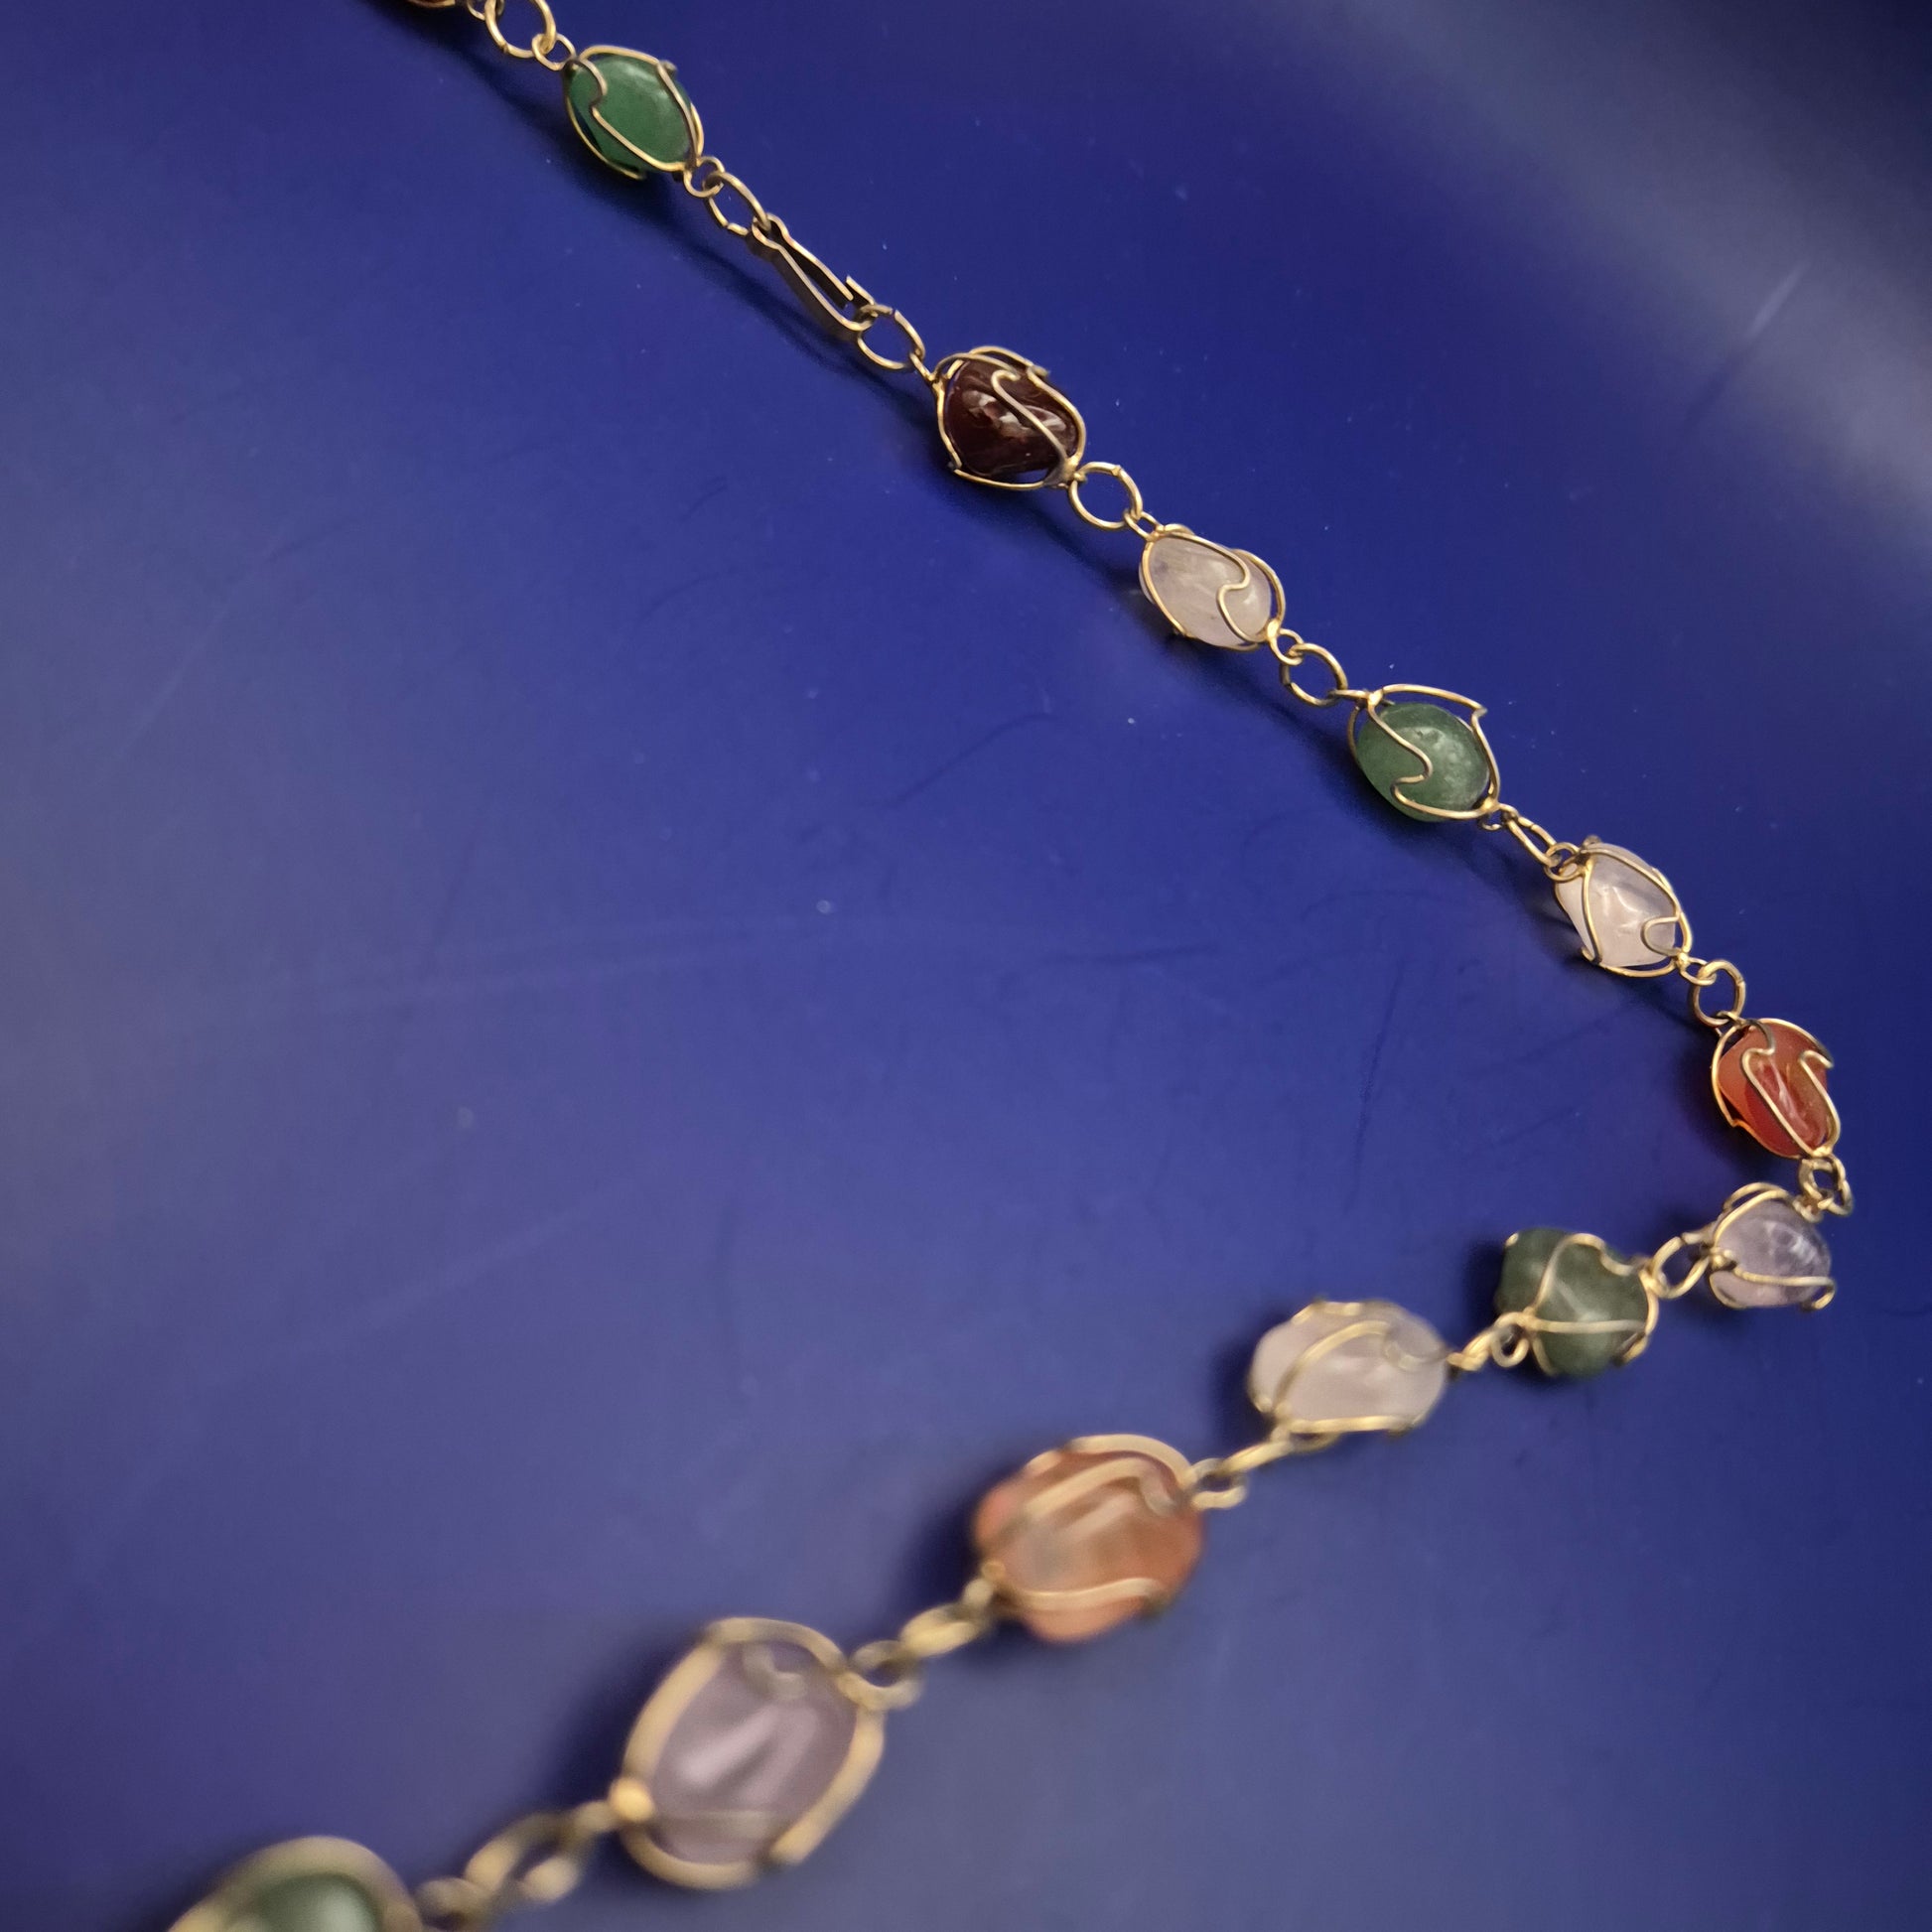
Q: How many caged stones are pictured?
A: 12